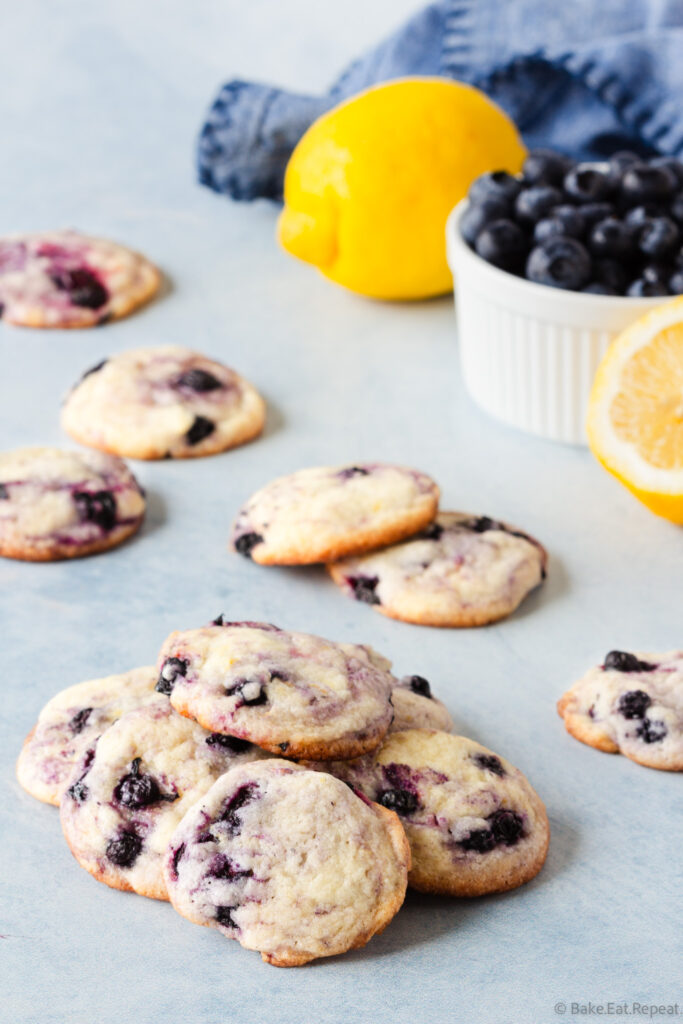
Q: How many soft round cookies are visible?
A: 12